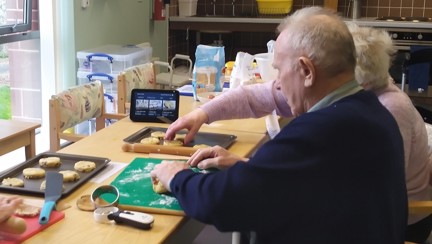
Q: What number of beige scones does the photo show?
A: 11